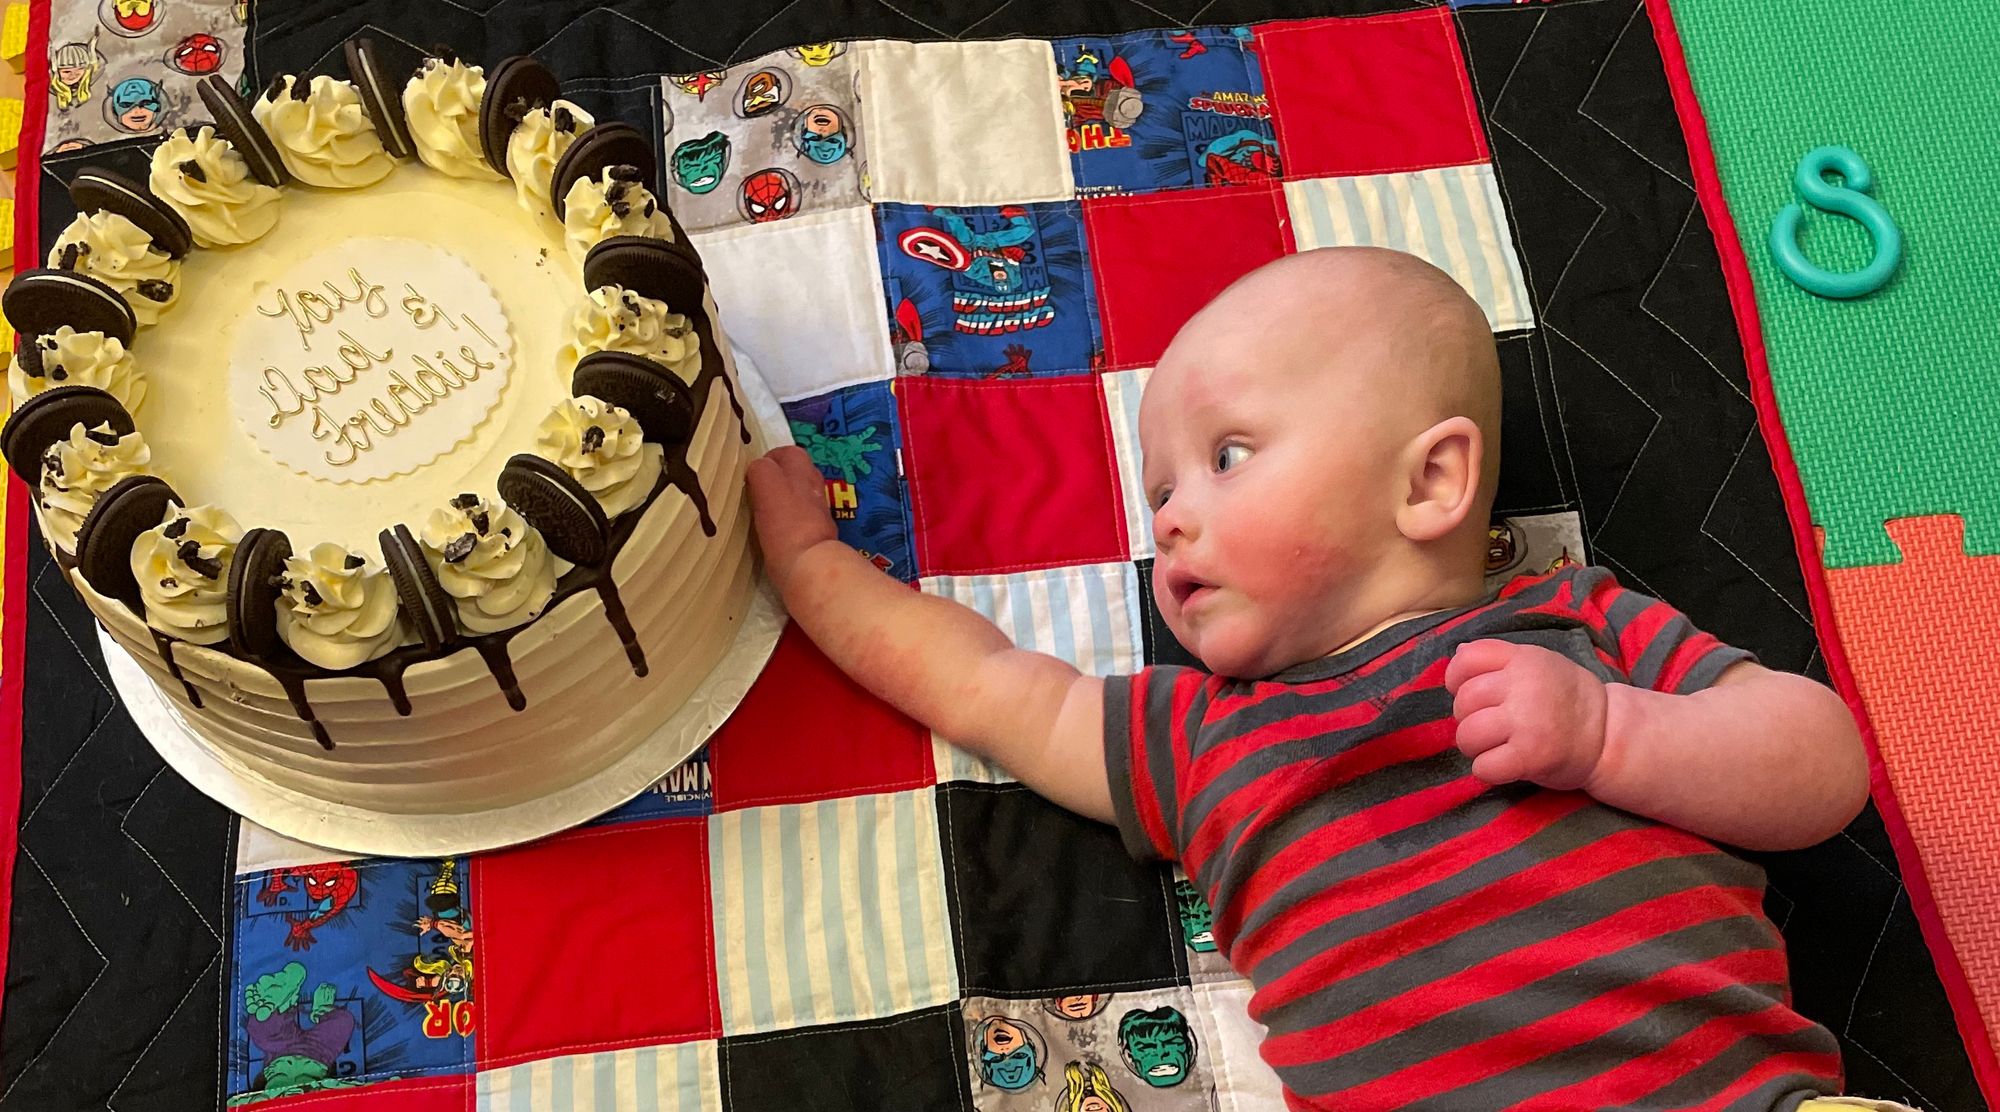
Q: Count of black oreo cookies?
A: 13